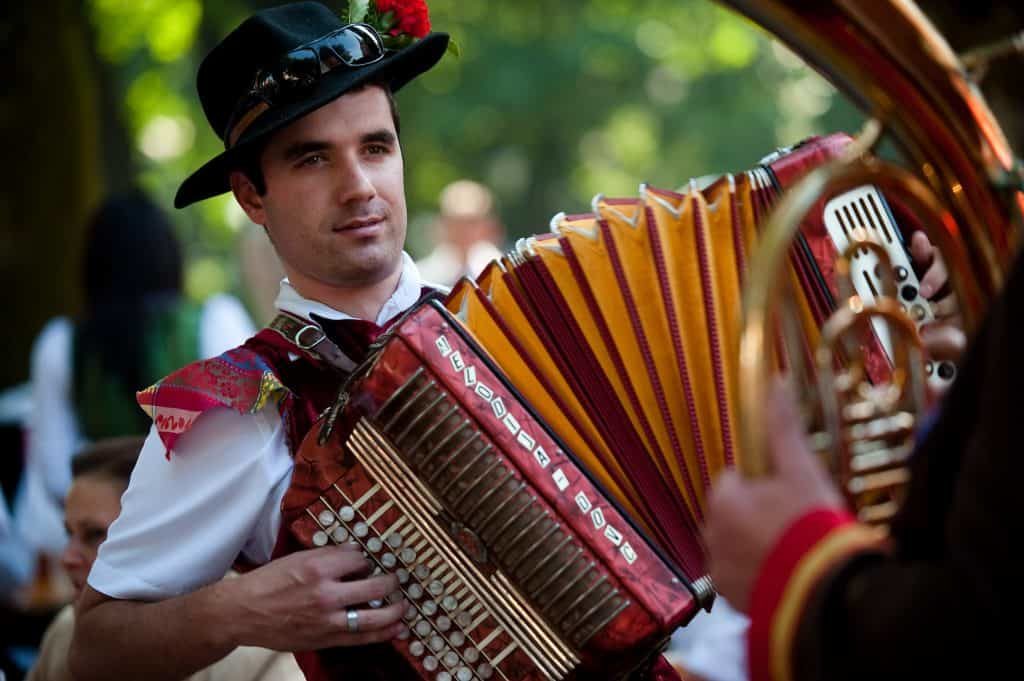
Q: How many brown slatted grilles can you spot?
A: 1